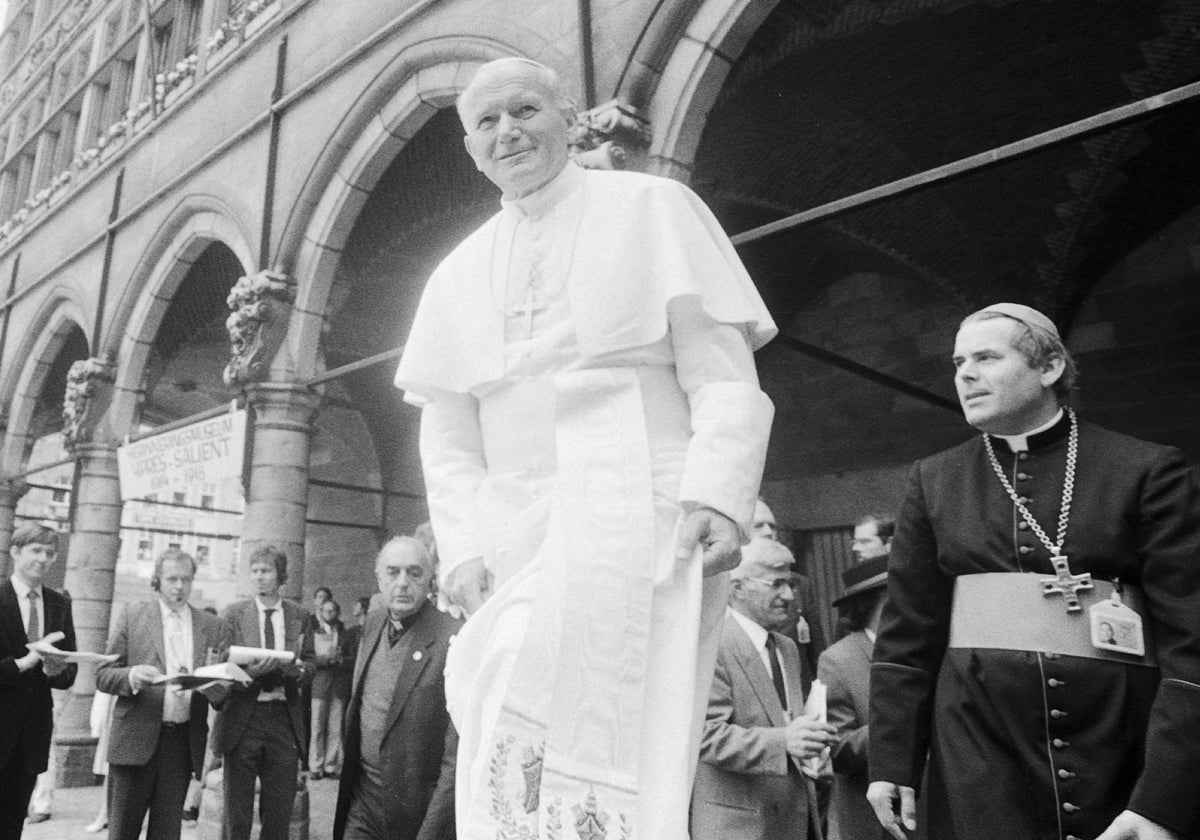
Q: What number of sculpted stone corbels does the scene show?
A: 3